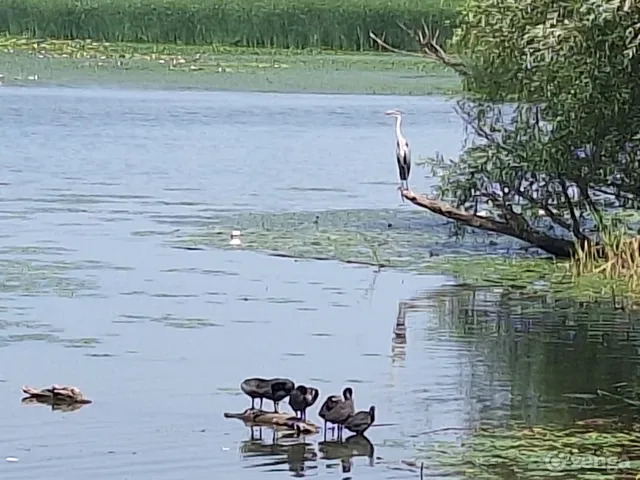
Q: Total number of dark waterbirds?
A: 5